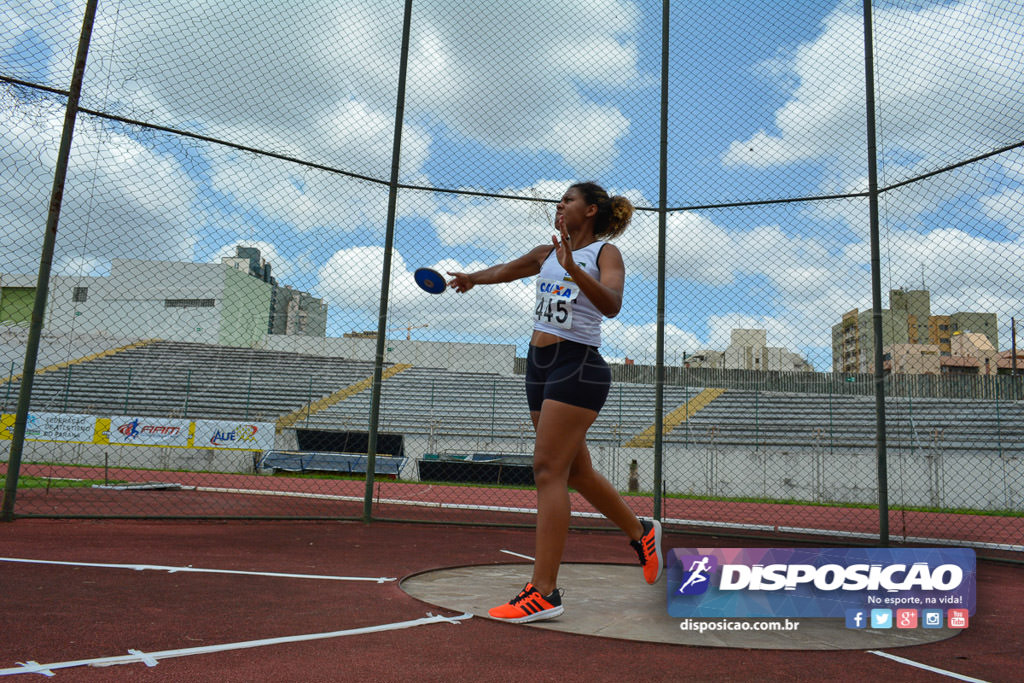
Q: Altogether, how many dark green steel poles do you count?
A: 4